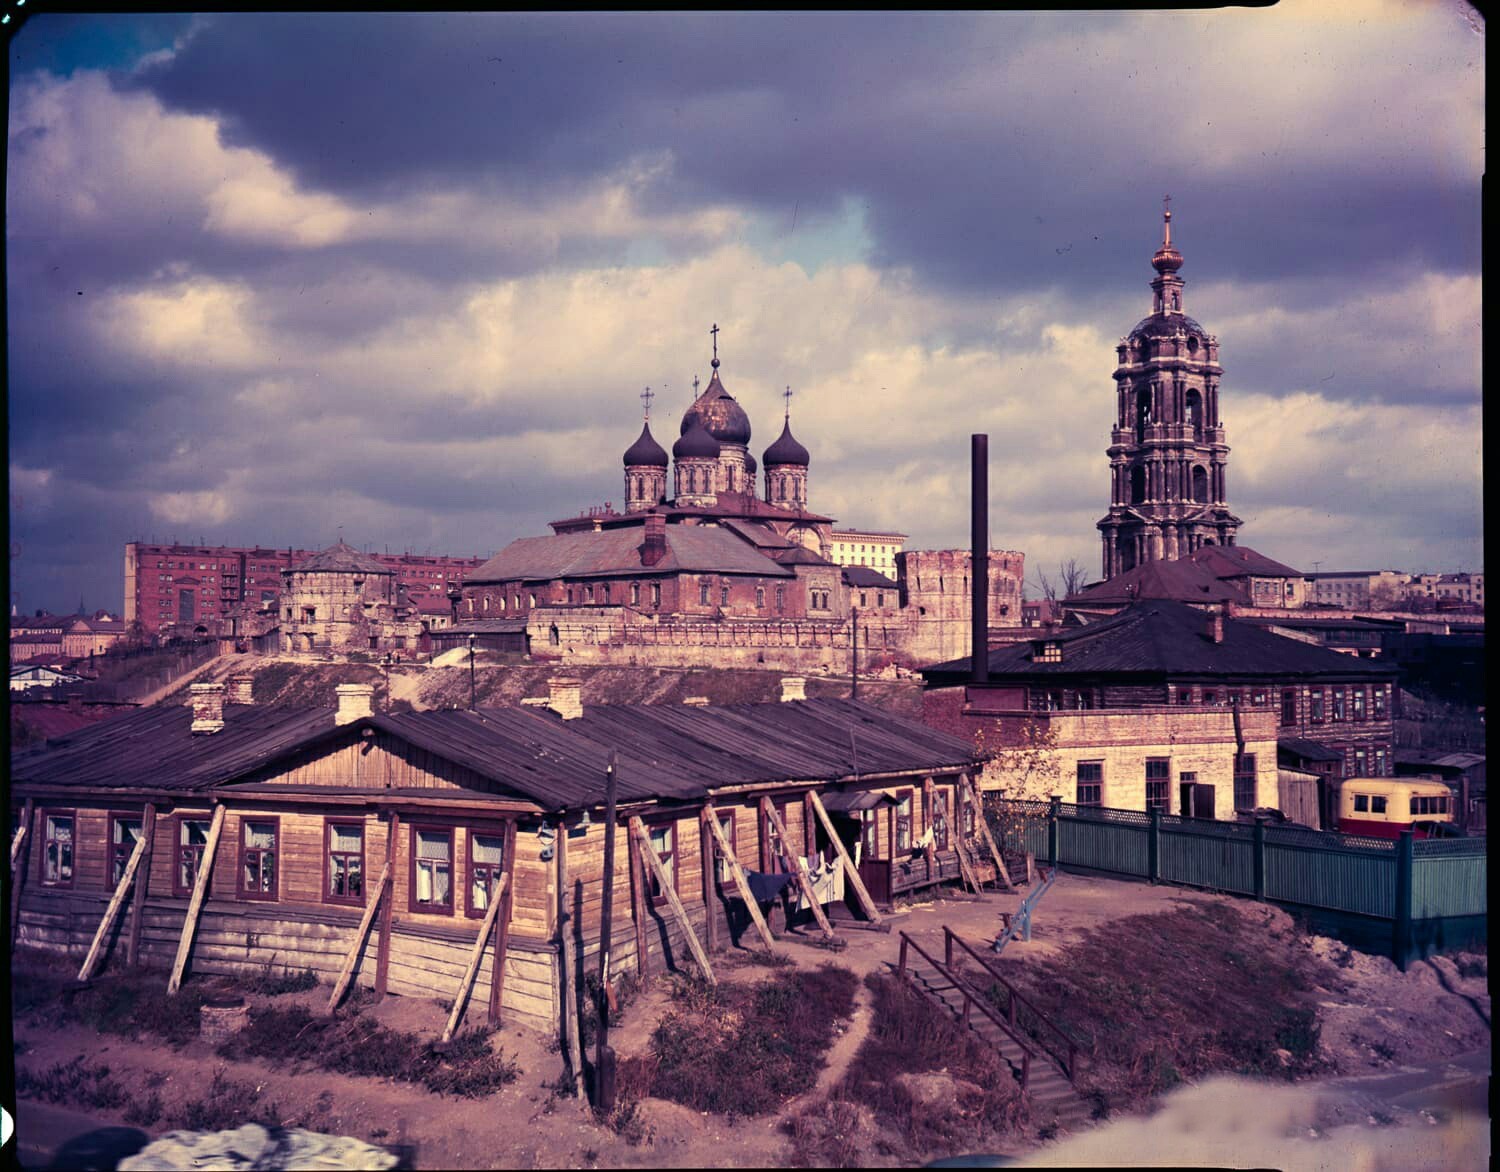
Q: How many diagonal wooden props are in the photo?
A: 11